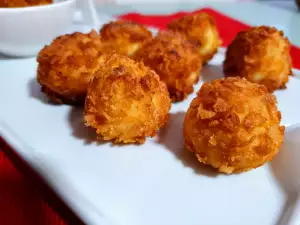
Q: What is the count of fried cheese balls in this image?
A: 7